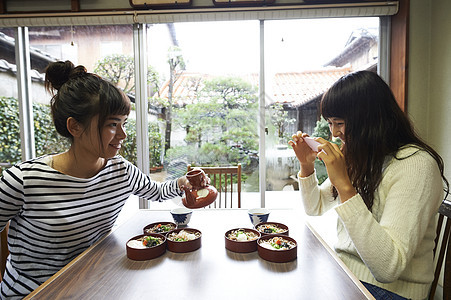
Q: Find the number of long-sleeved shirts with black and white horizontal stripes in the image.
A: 1